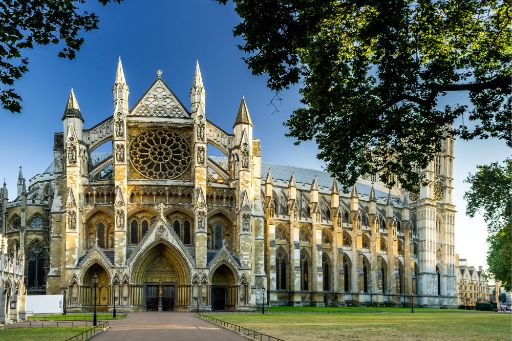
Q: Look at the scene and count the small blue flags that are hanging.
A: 0